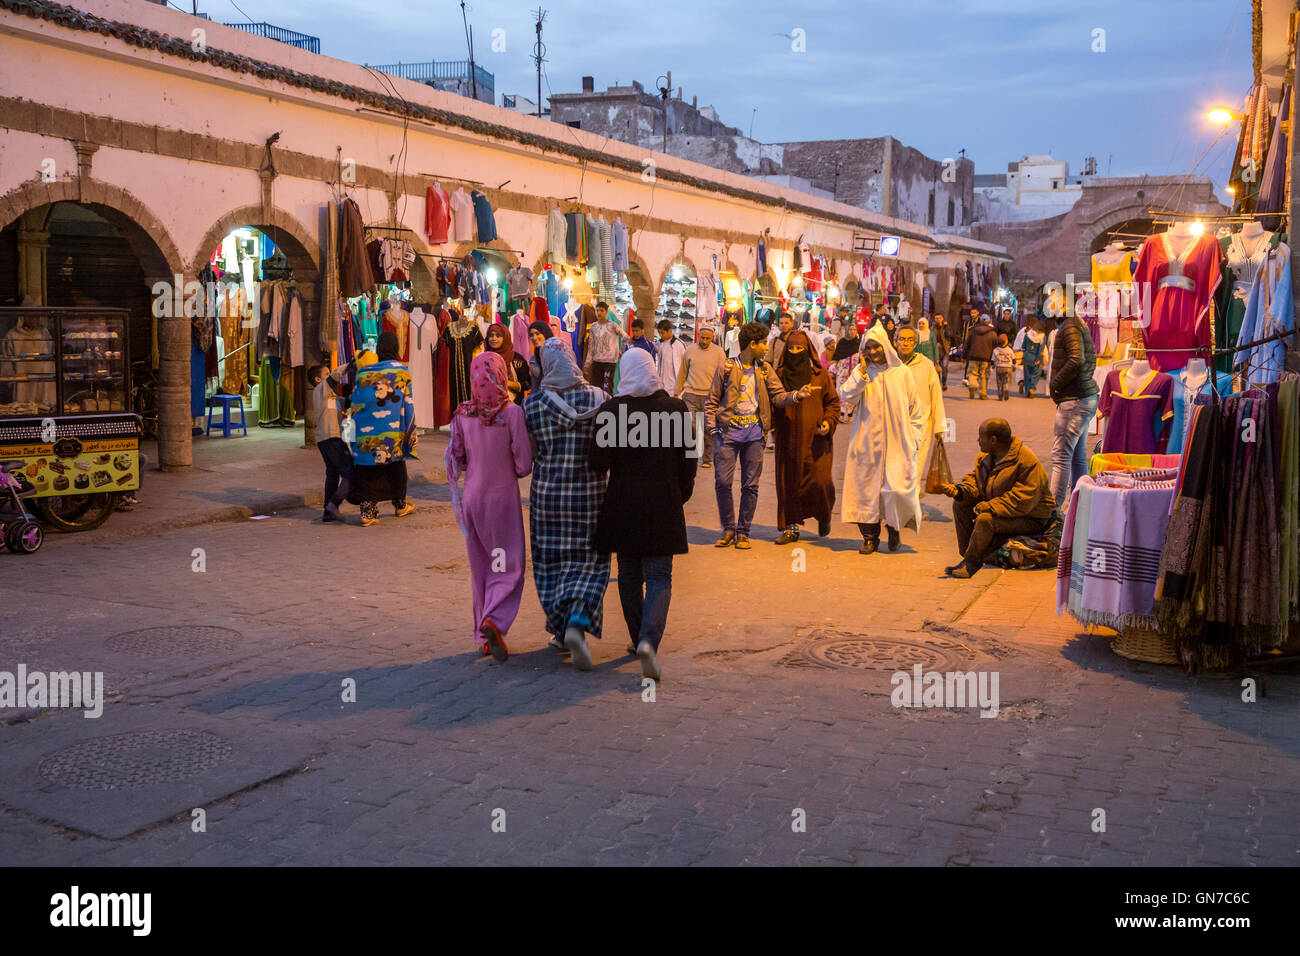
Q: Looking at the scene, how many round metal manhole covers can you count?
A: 3